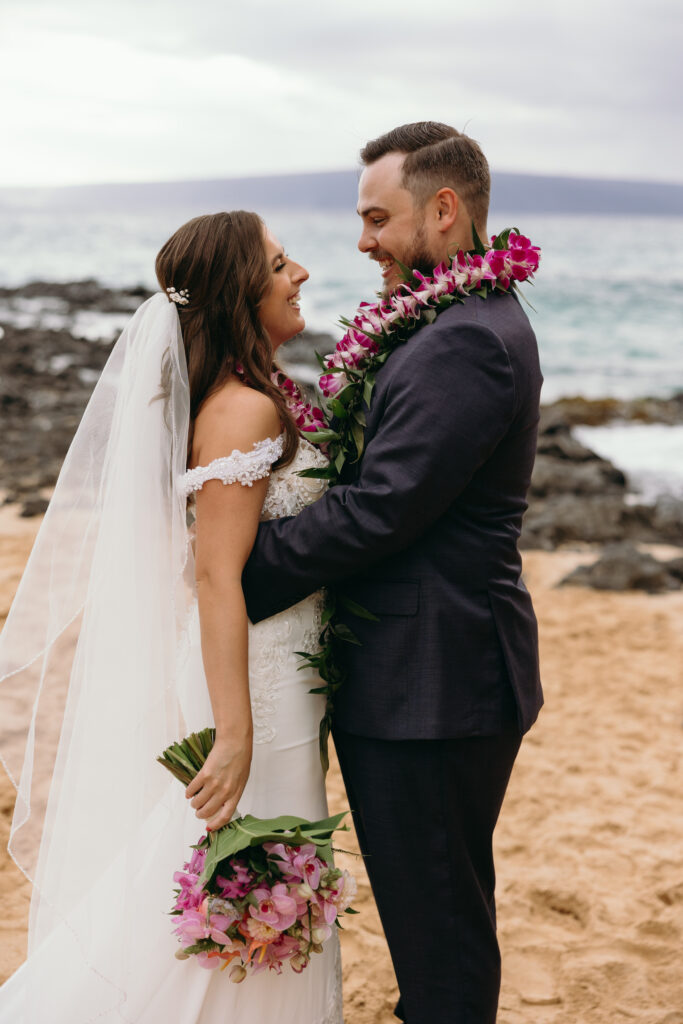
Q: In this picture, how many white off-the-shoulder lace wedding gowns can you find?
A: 1